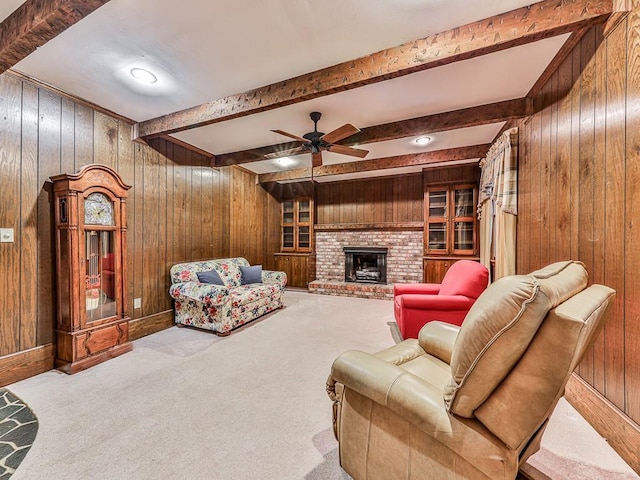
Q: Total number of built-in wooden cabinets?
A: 2